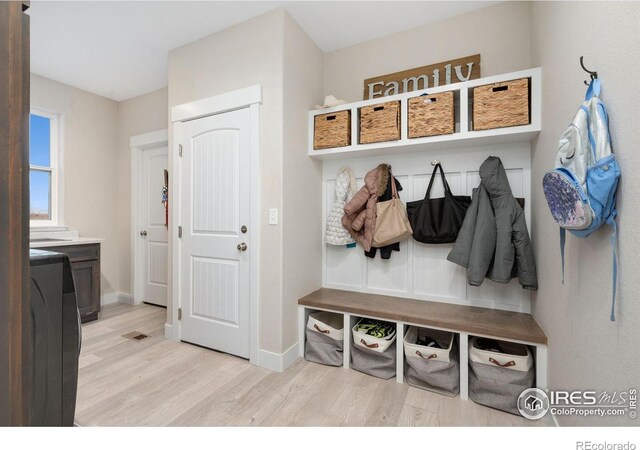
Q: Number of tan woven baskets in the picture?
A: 4